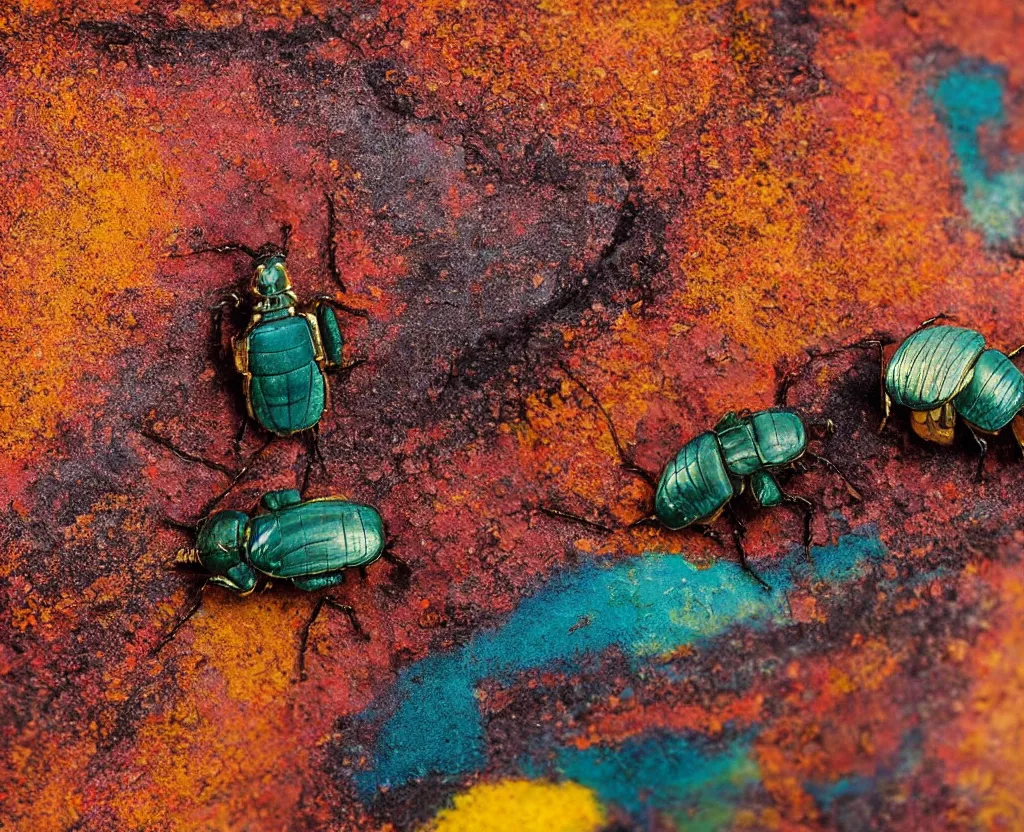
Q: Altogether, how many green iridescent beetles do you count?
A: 4